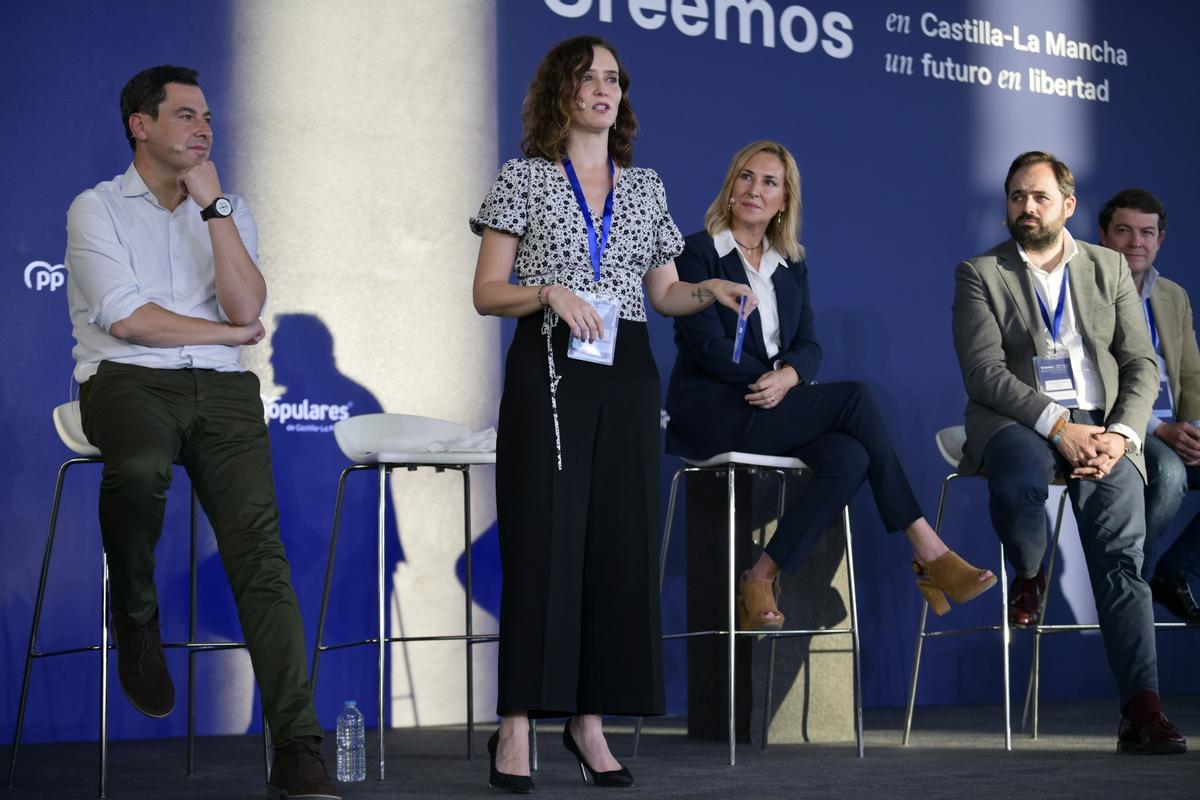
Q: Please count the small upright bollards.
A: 0